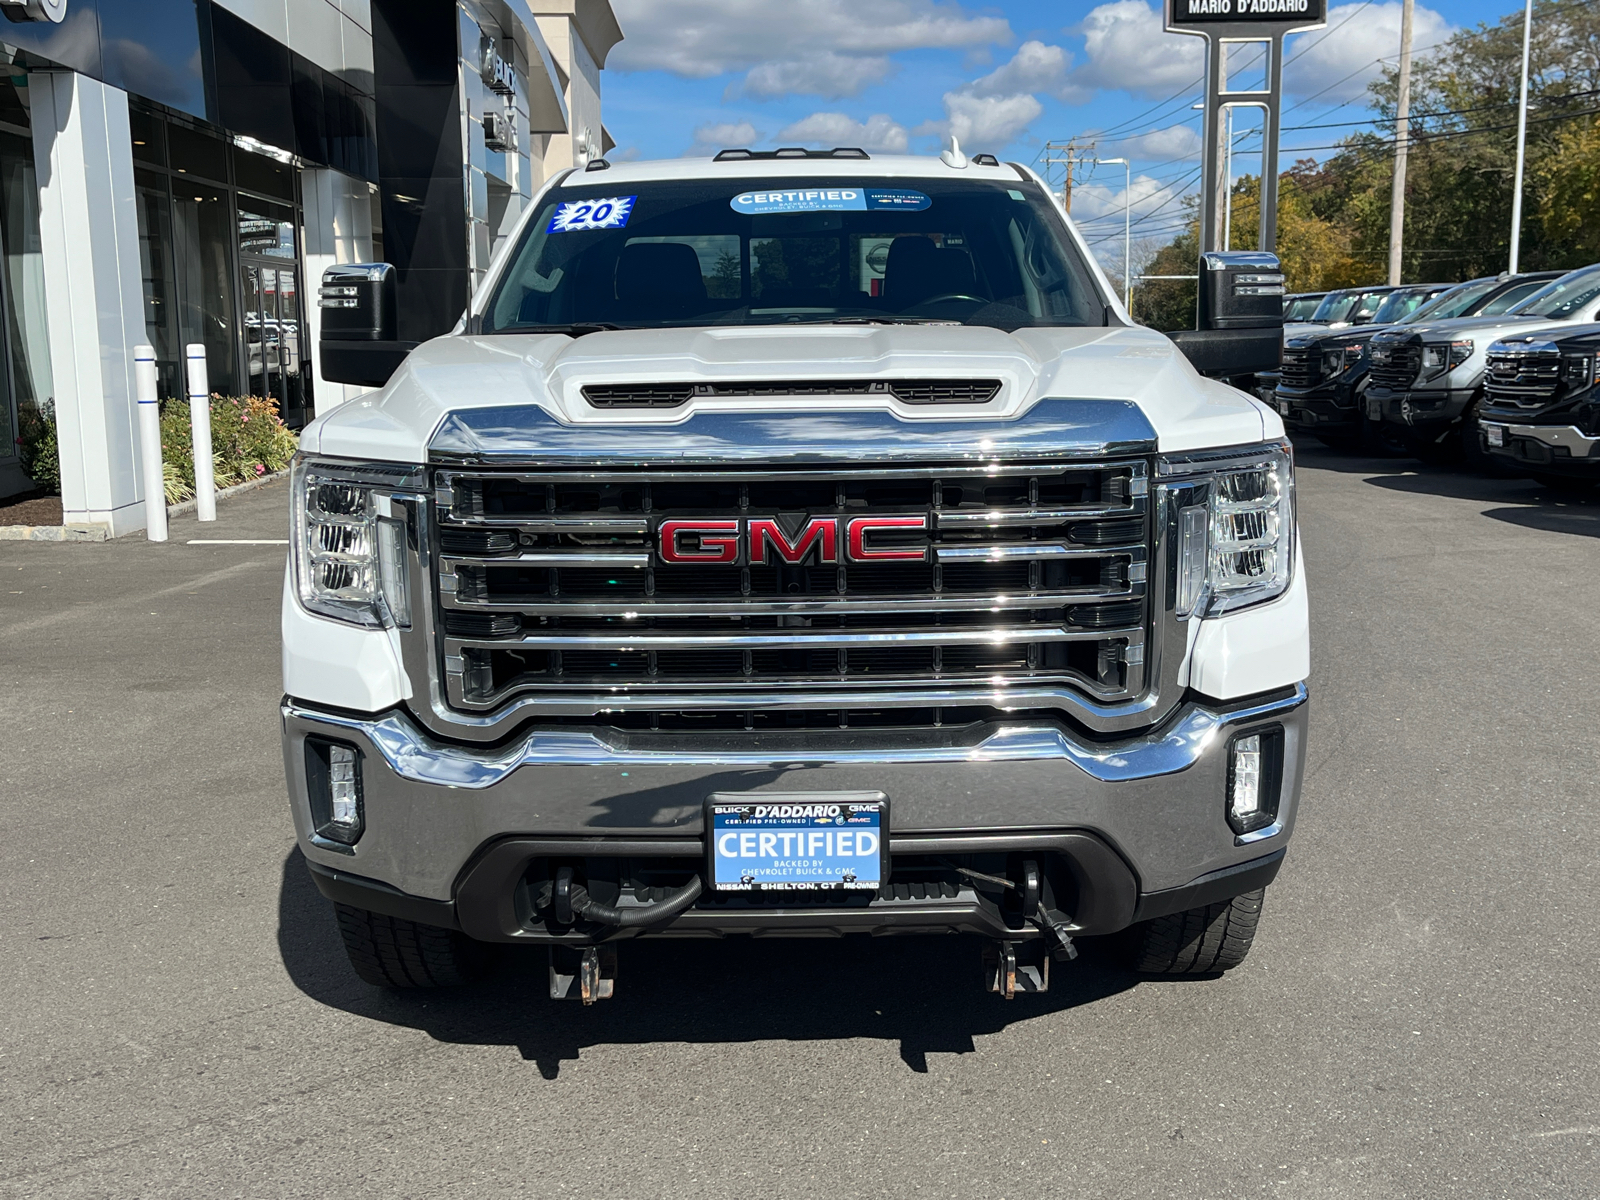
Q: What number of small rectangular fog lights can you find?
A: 2